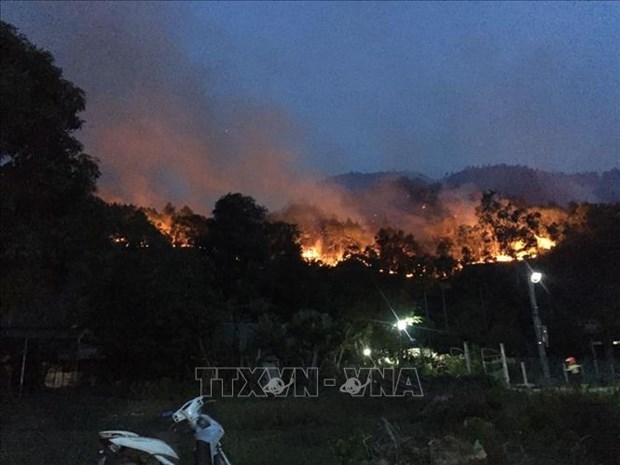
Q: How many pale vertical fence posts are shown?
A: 3